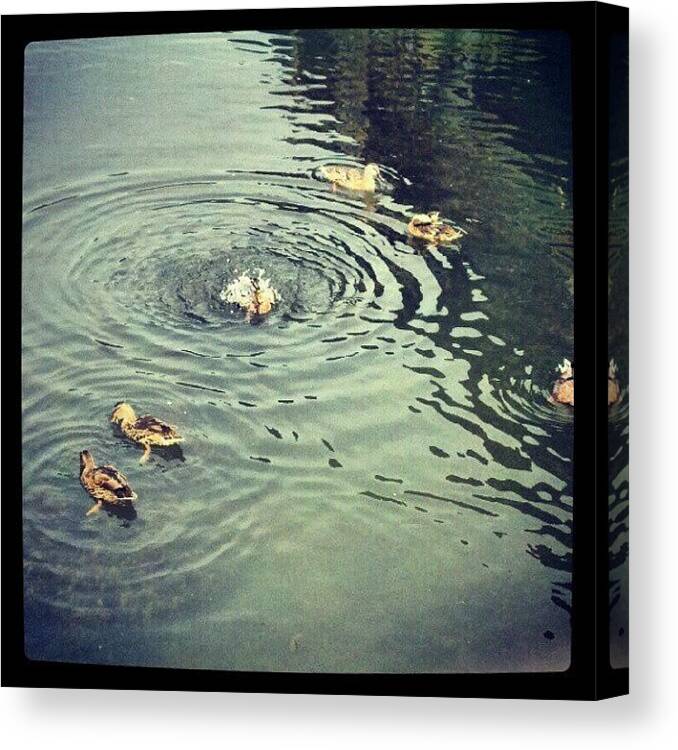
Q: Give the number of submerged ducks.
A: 1